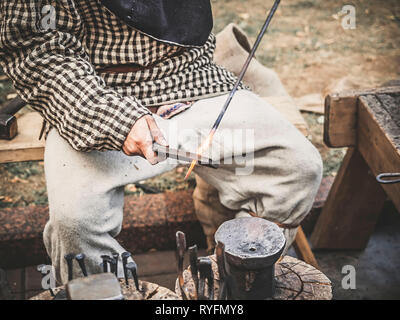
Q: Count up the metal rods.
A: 1